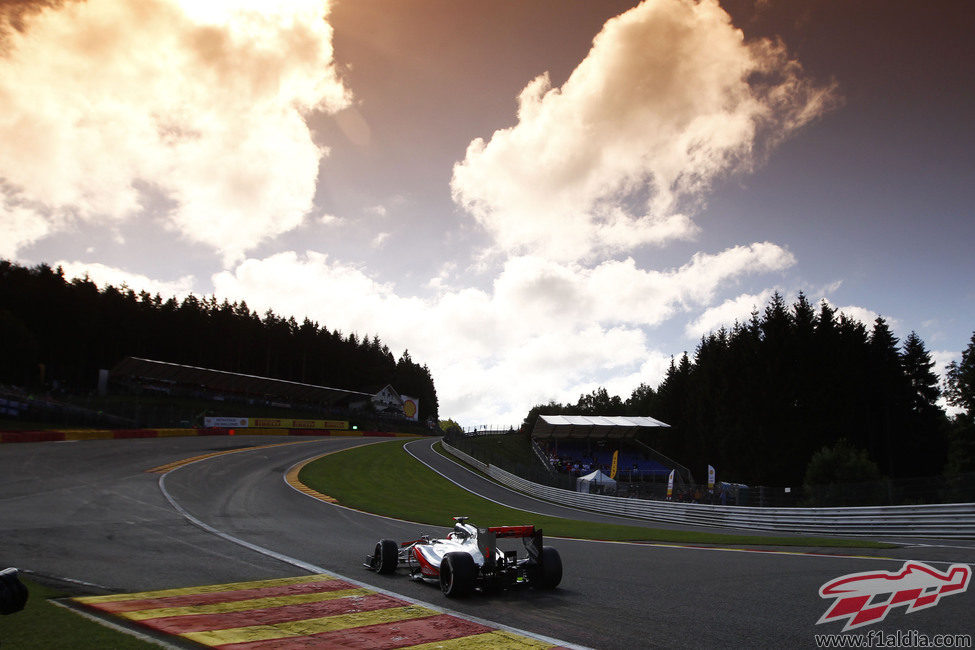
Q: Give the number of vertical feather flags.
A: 3